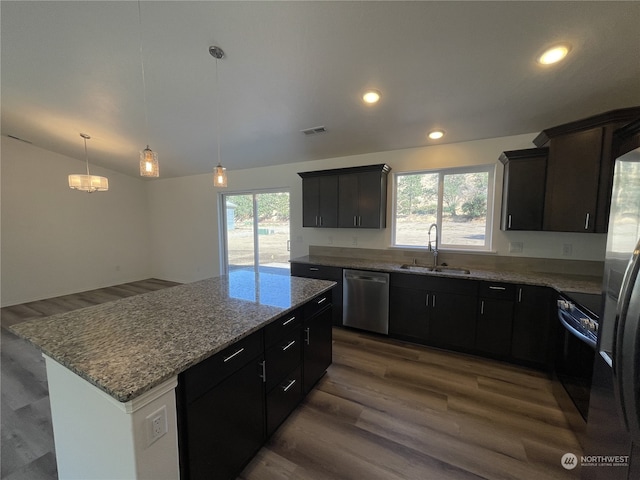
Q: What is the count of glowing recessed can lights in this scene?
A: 3